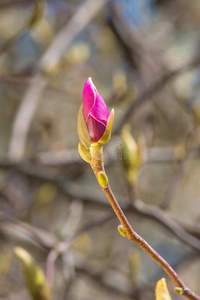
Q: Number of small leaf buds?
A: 3